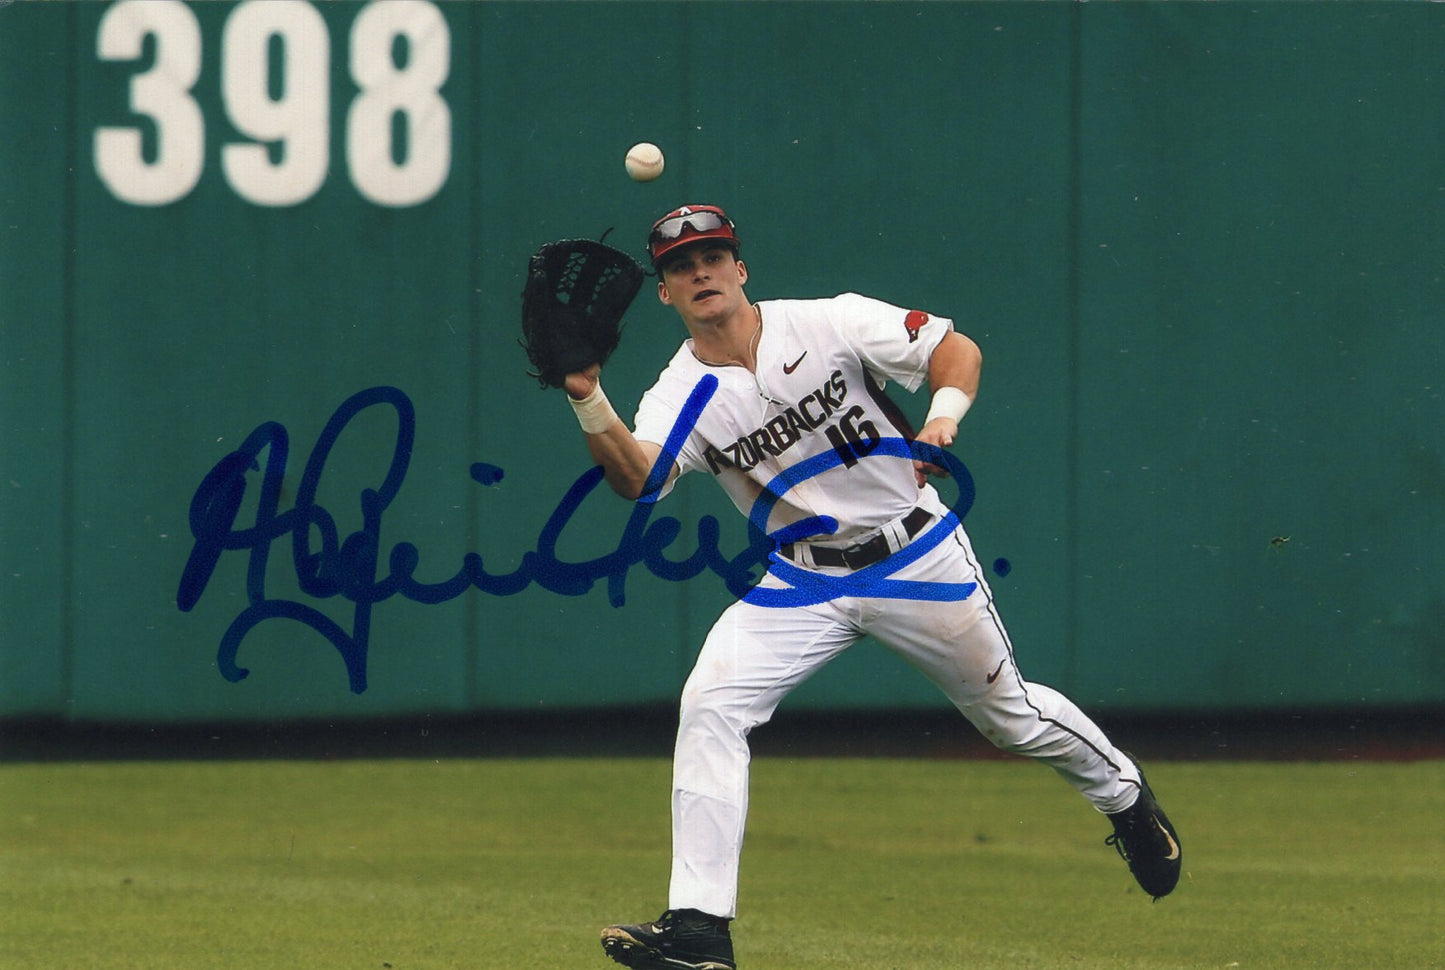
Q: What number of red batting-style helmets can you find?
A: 0